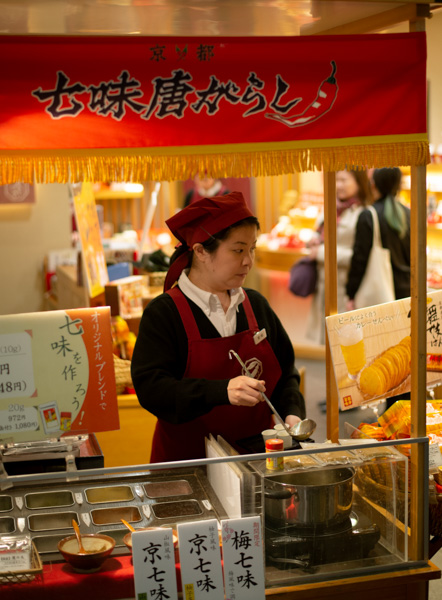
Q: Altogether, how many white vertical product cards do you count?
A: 3